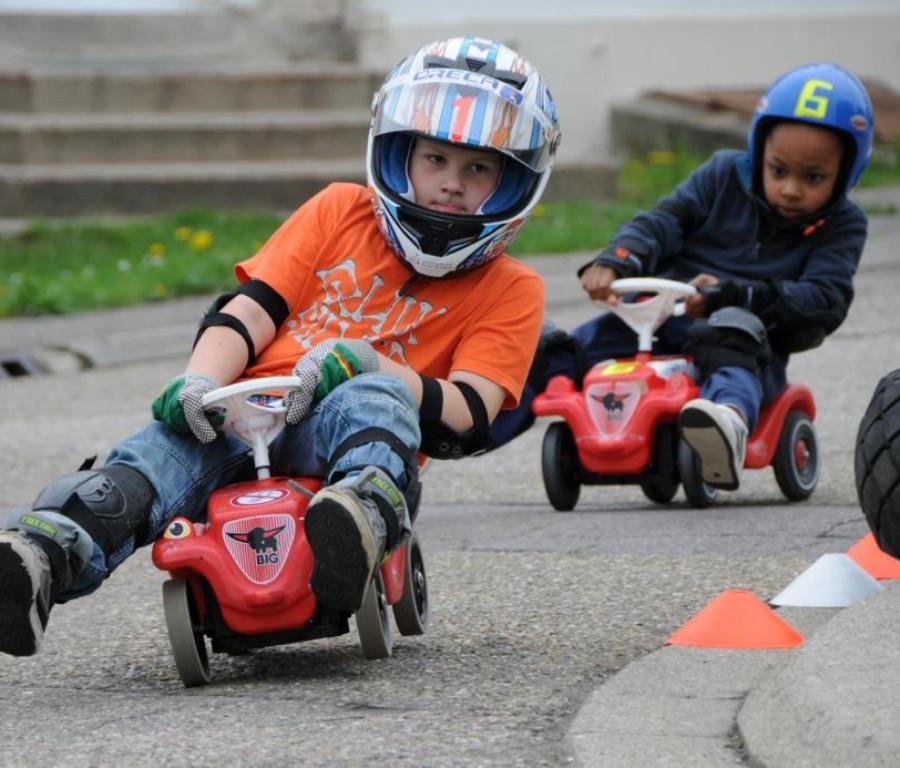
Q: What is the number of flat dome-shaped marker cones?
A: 3